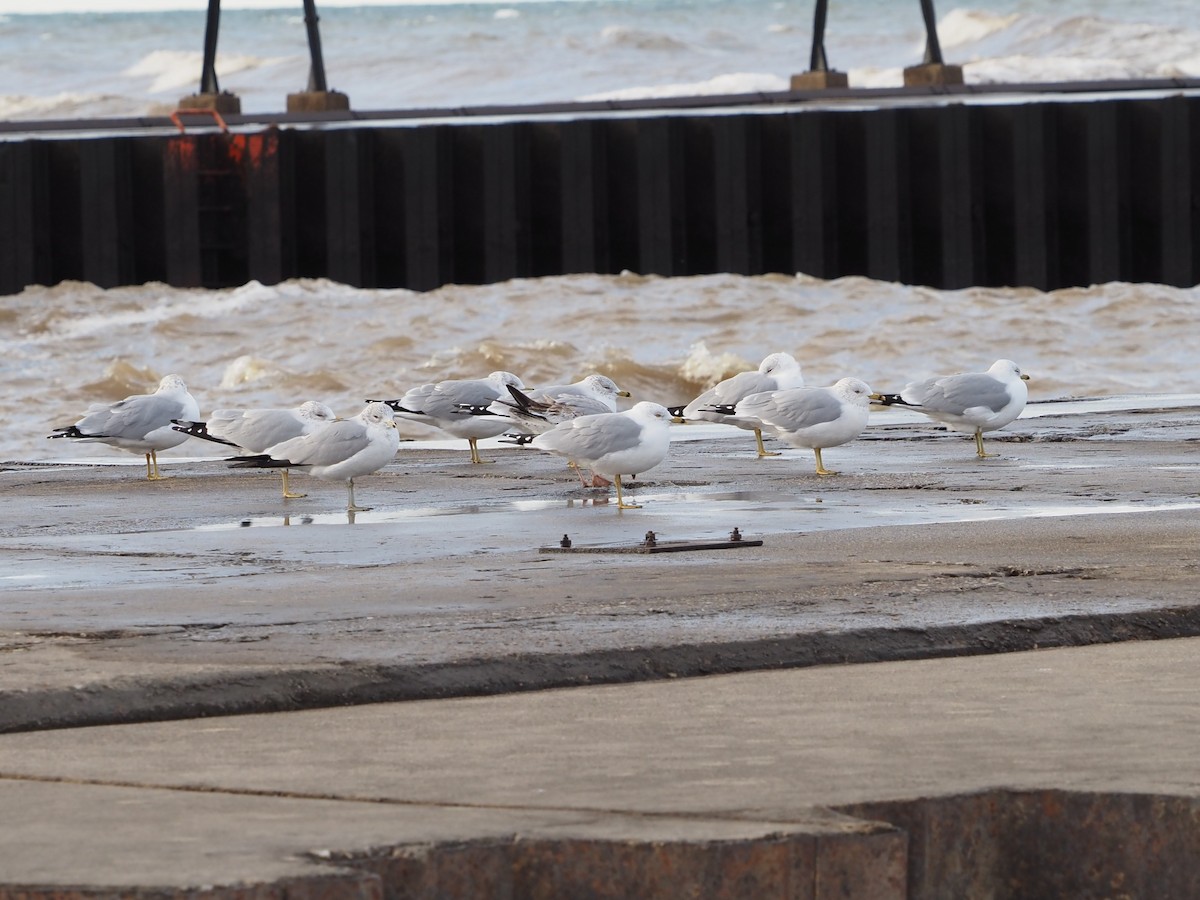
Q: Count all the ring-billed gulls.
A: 9